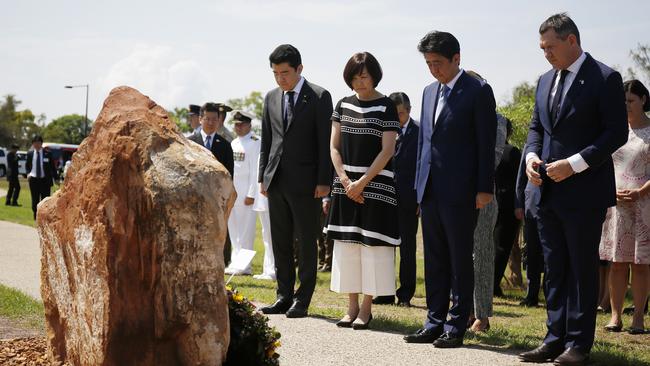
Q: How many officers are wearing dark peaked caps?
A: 2